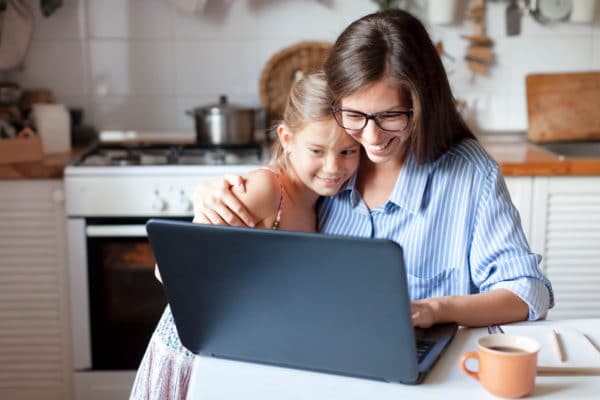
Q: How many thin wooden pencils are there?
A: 2